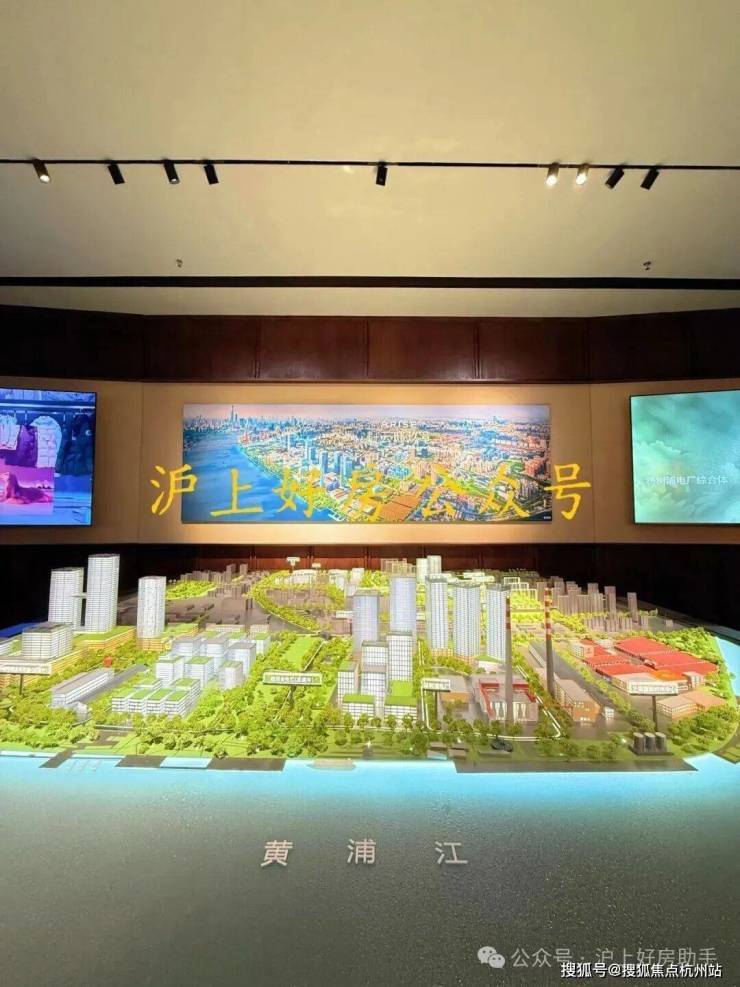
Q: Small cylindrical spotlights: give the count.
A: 9